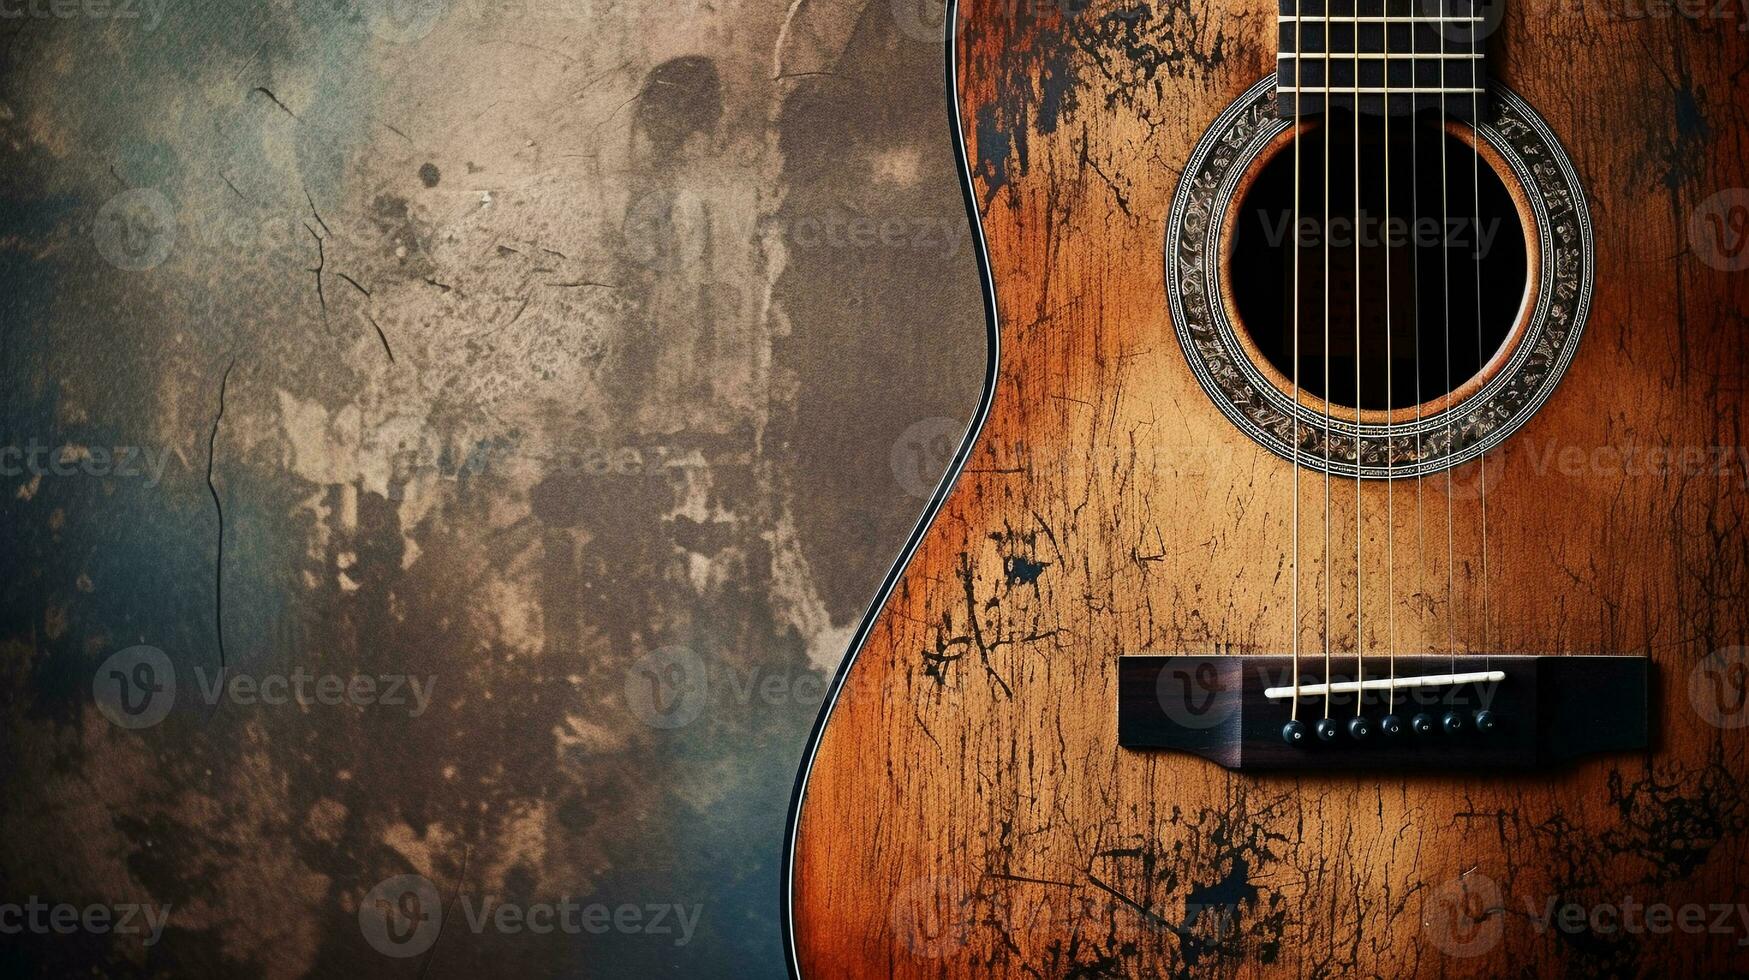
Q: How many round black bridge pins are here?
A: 7